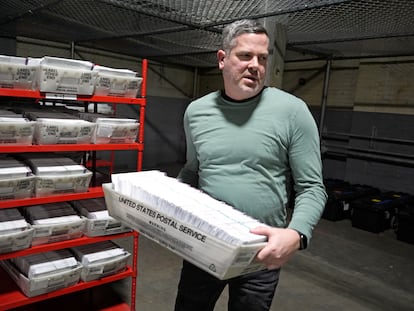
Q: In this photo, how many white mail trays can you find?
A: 14